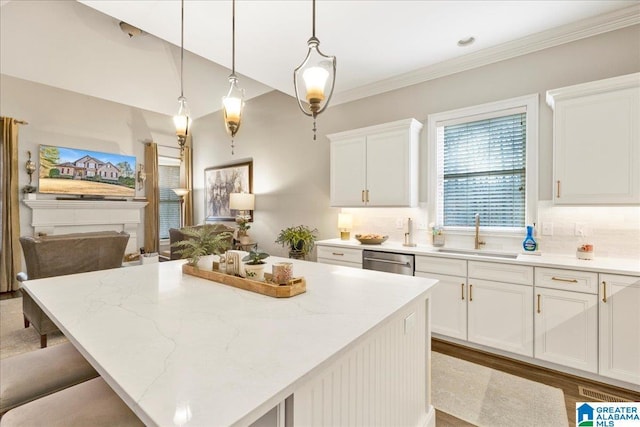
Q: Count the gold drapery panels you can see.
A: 3